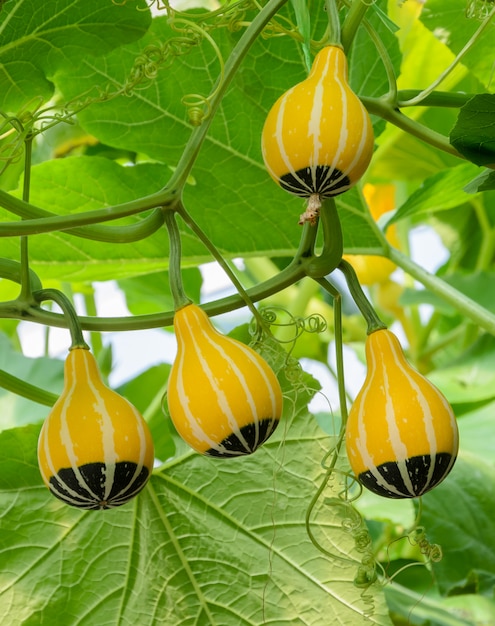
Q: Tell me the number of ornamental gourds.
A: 4